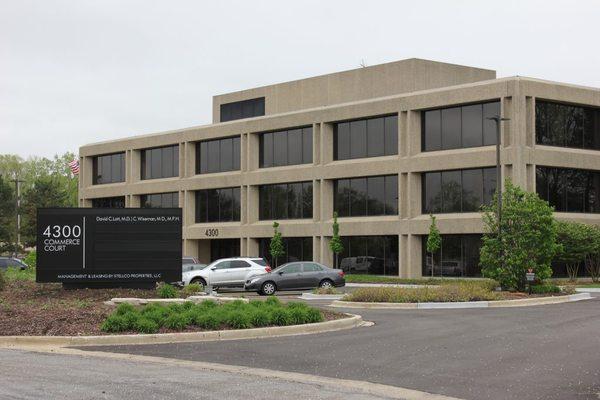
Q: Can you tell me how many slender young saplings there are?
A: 3